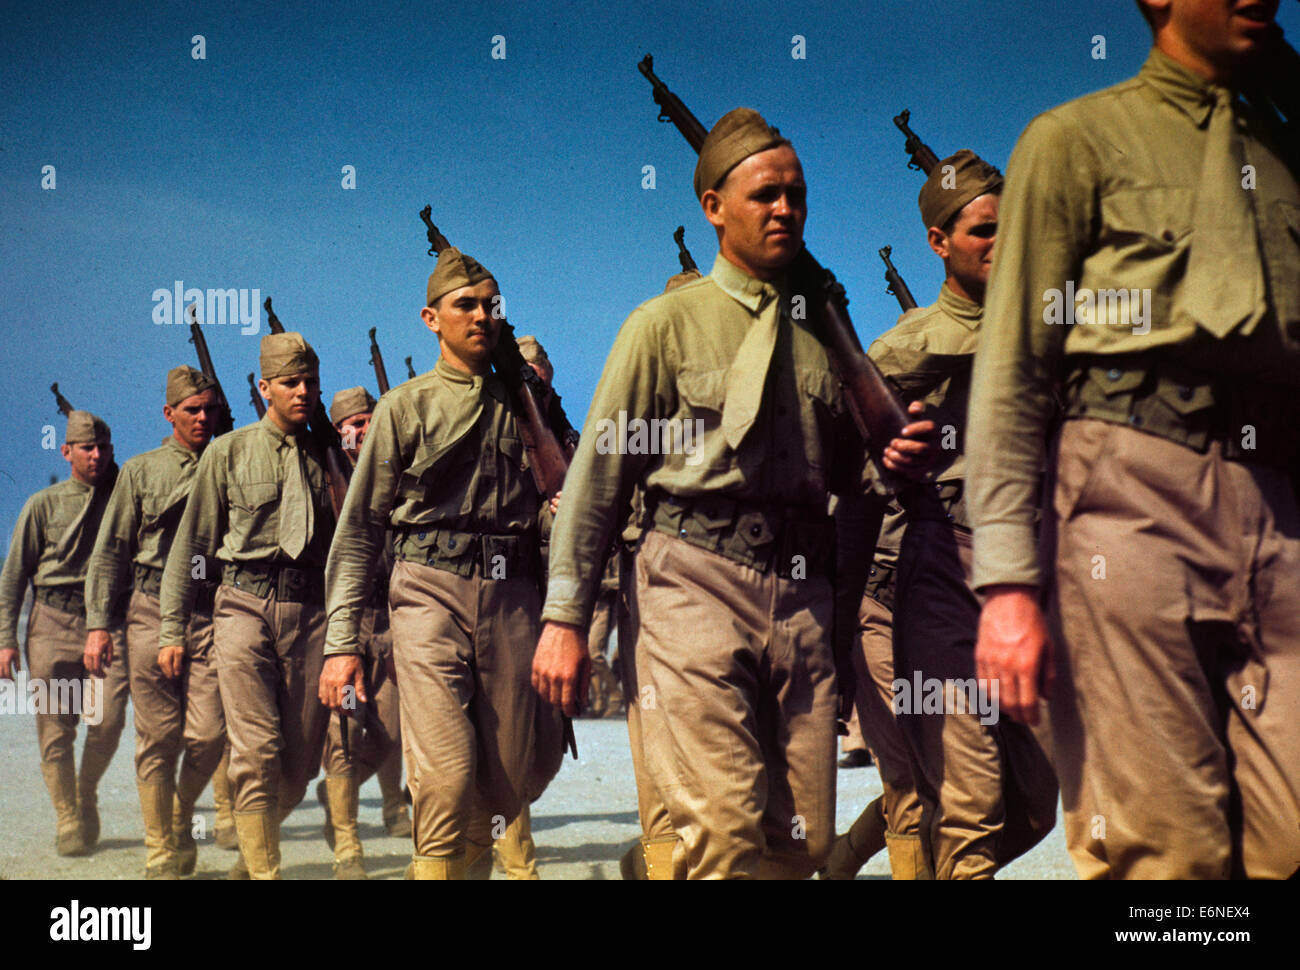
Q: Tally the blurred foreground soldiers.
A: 1